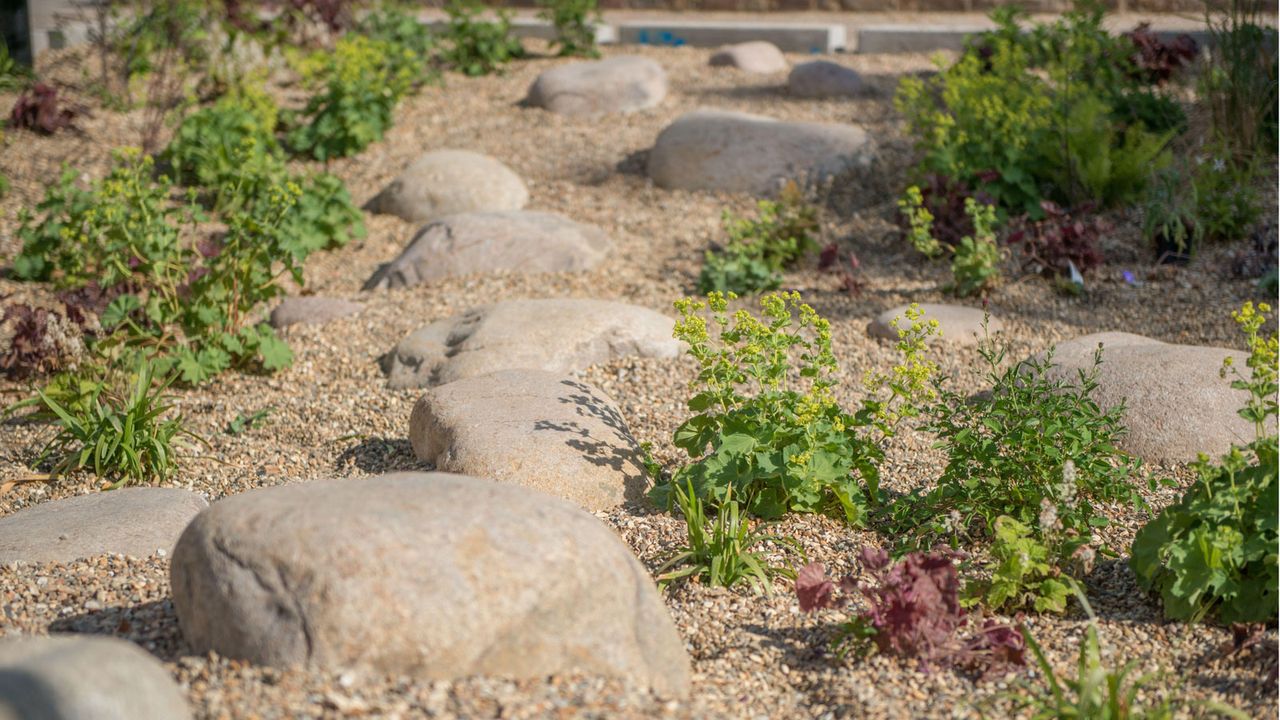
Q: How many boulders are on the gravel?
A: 14